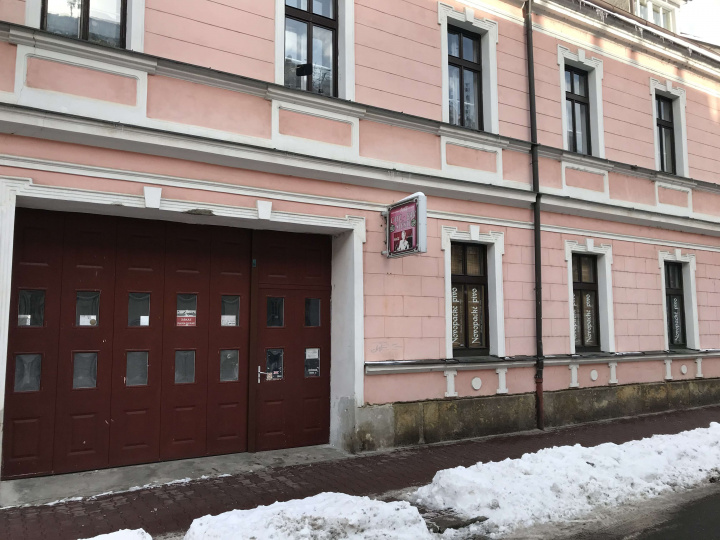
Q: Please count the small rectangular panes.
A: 14